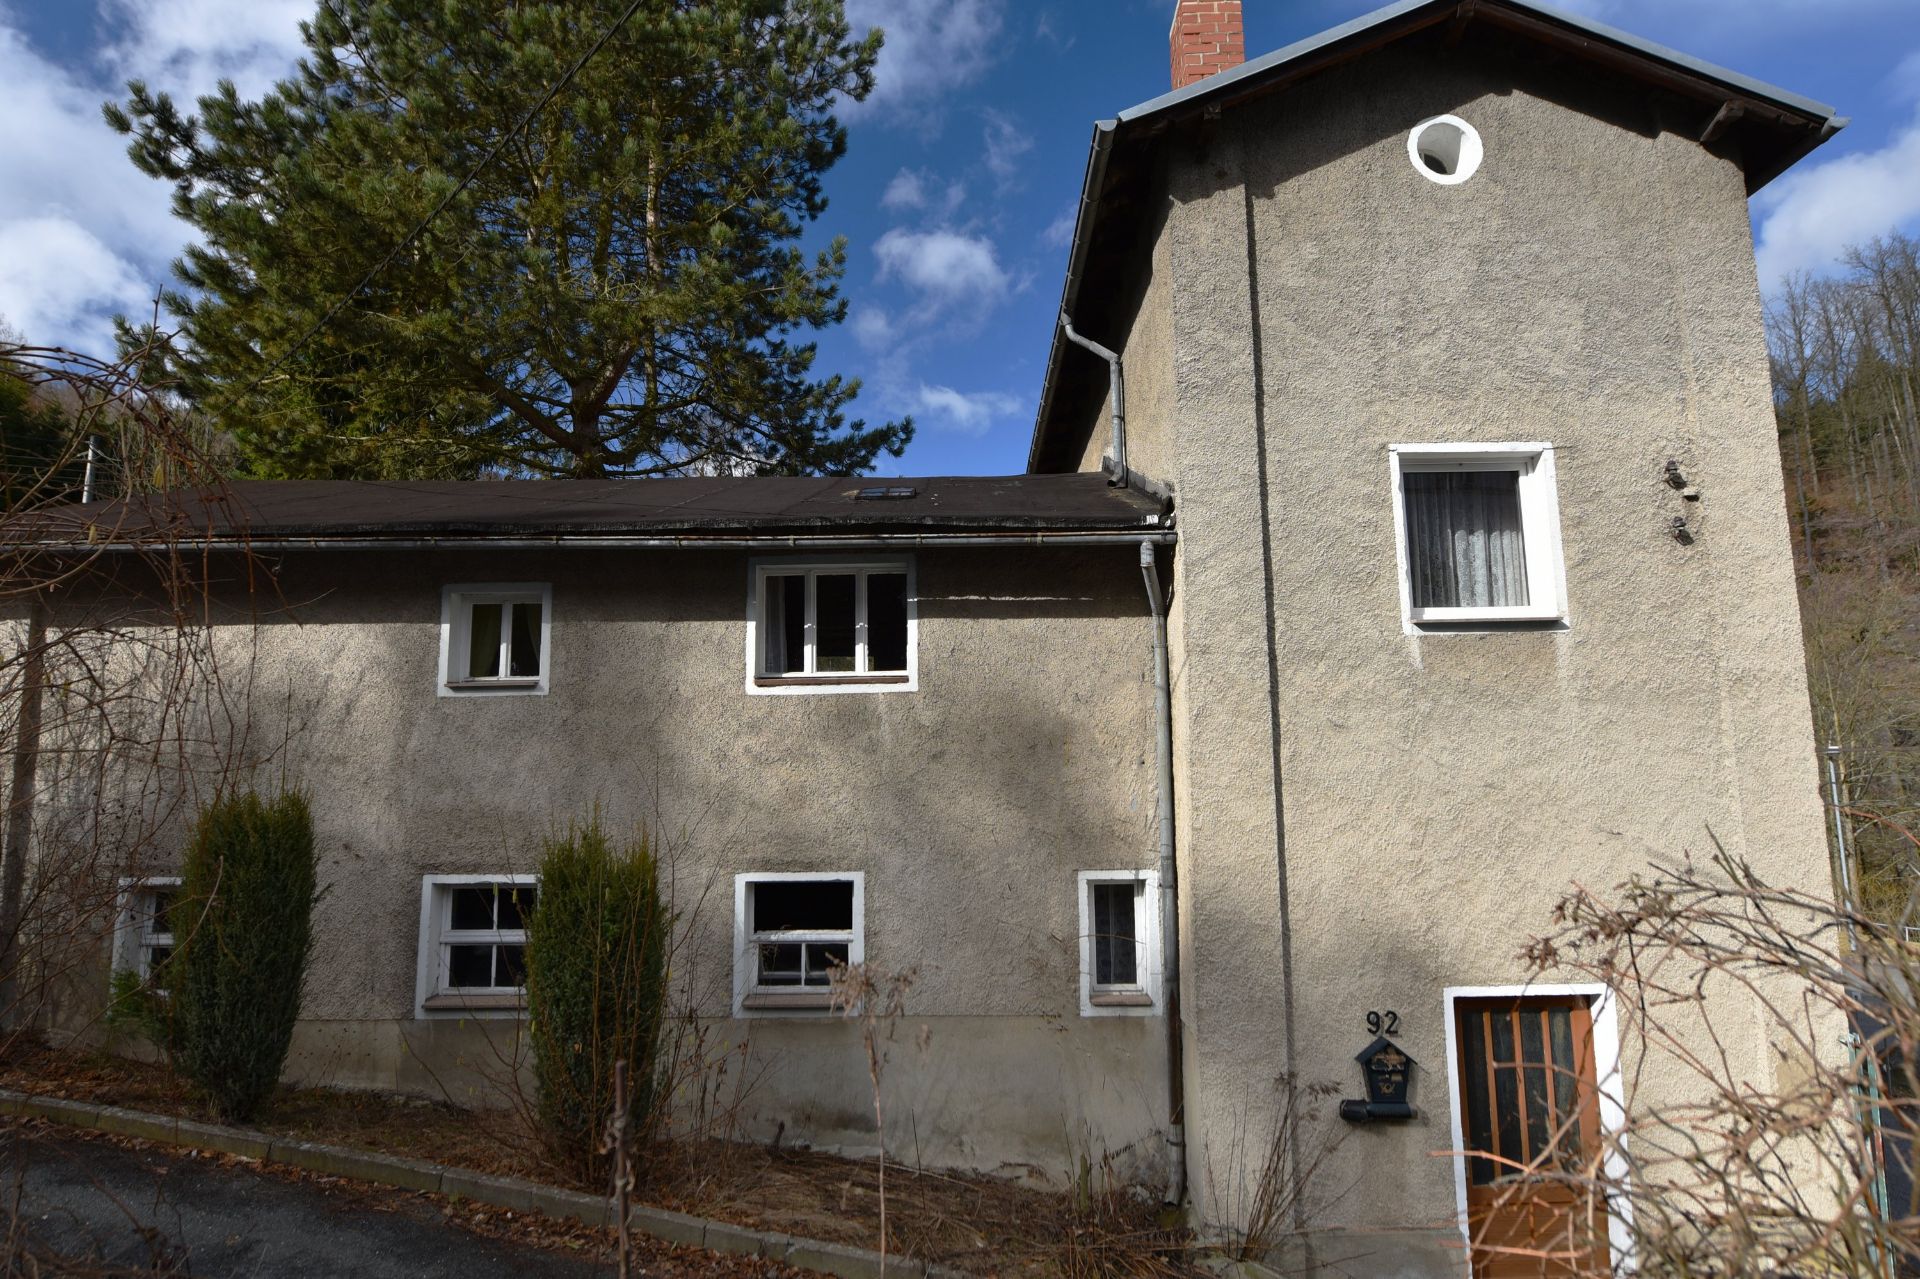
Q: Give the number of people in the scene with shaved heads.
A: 0